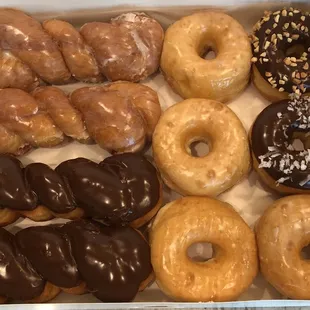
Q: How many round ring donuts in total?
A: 6